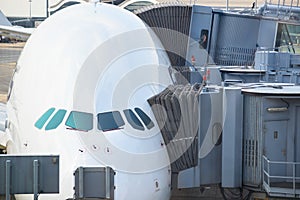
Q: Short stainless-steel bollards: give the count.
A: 0